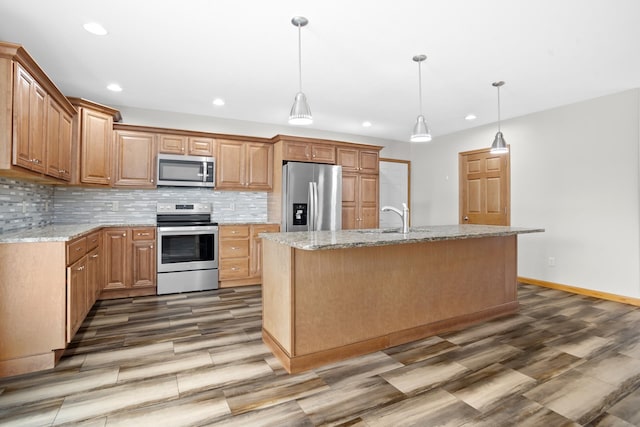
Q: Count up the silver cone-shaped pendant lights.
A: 3